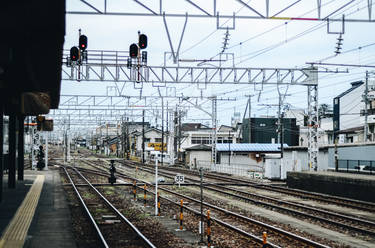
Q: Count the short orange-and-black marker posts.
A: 6